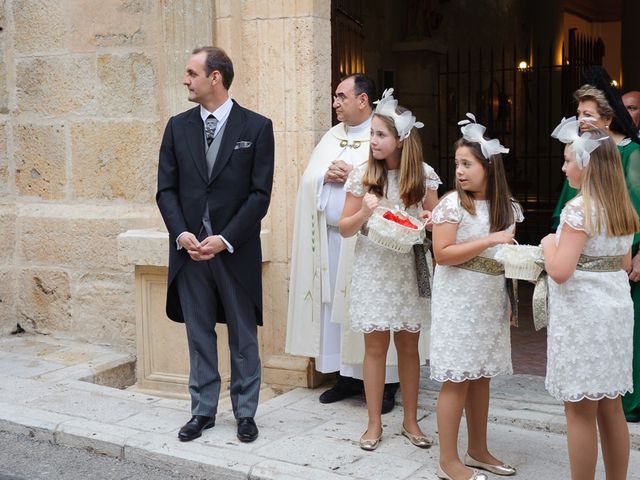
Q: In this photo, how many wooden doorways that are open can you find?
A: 1